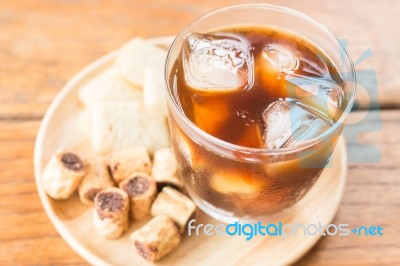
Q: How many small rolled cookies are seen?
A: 8